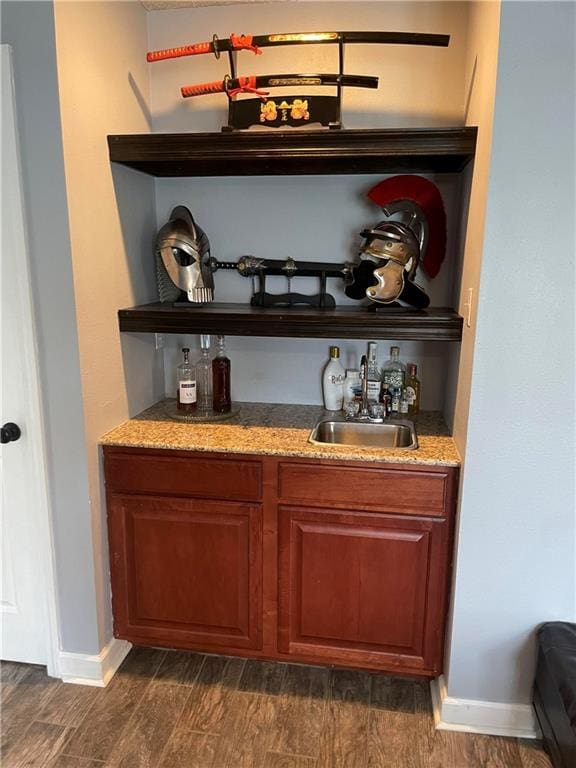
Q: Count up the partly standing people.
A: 0